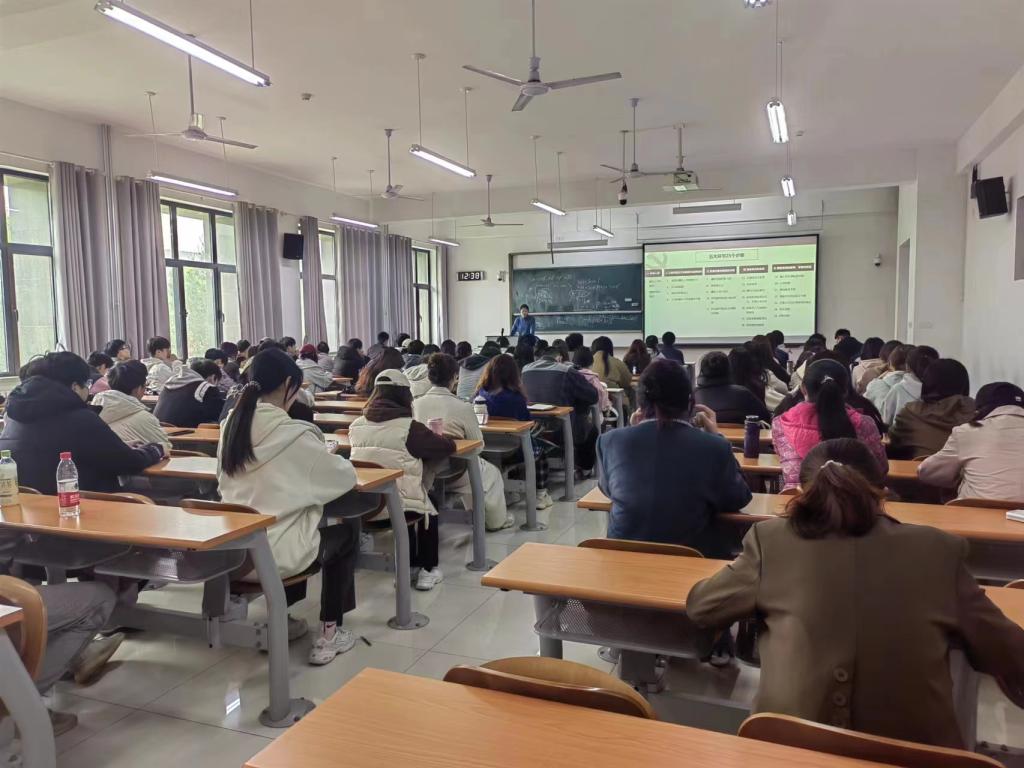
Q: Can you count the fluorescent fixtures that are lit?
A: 11